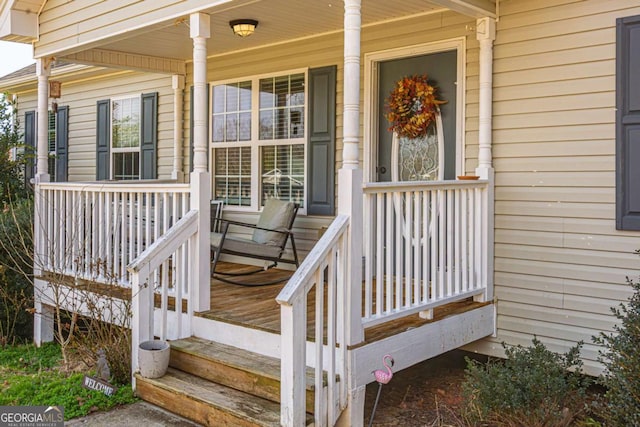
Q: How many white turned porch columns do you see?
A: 5